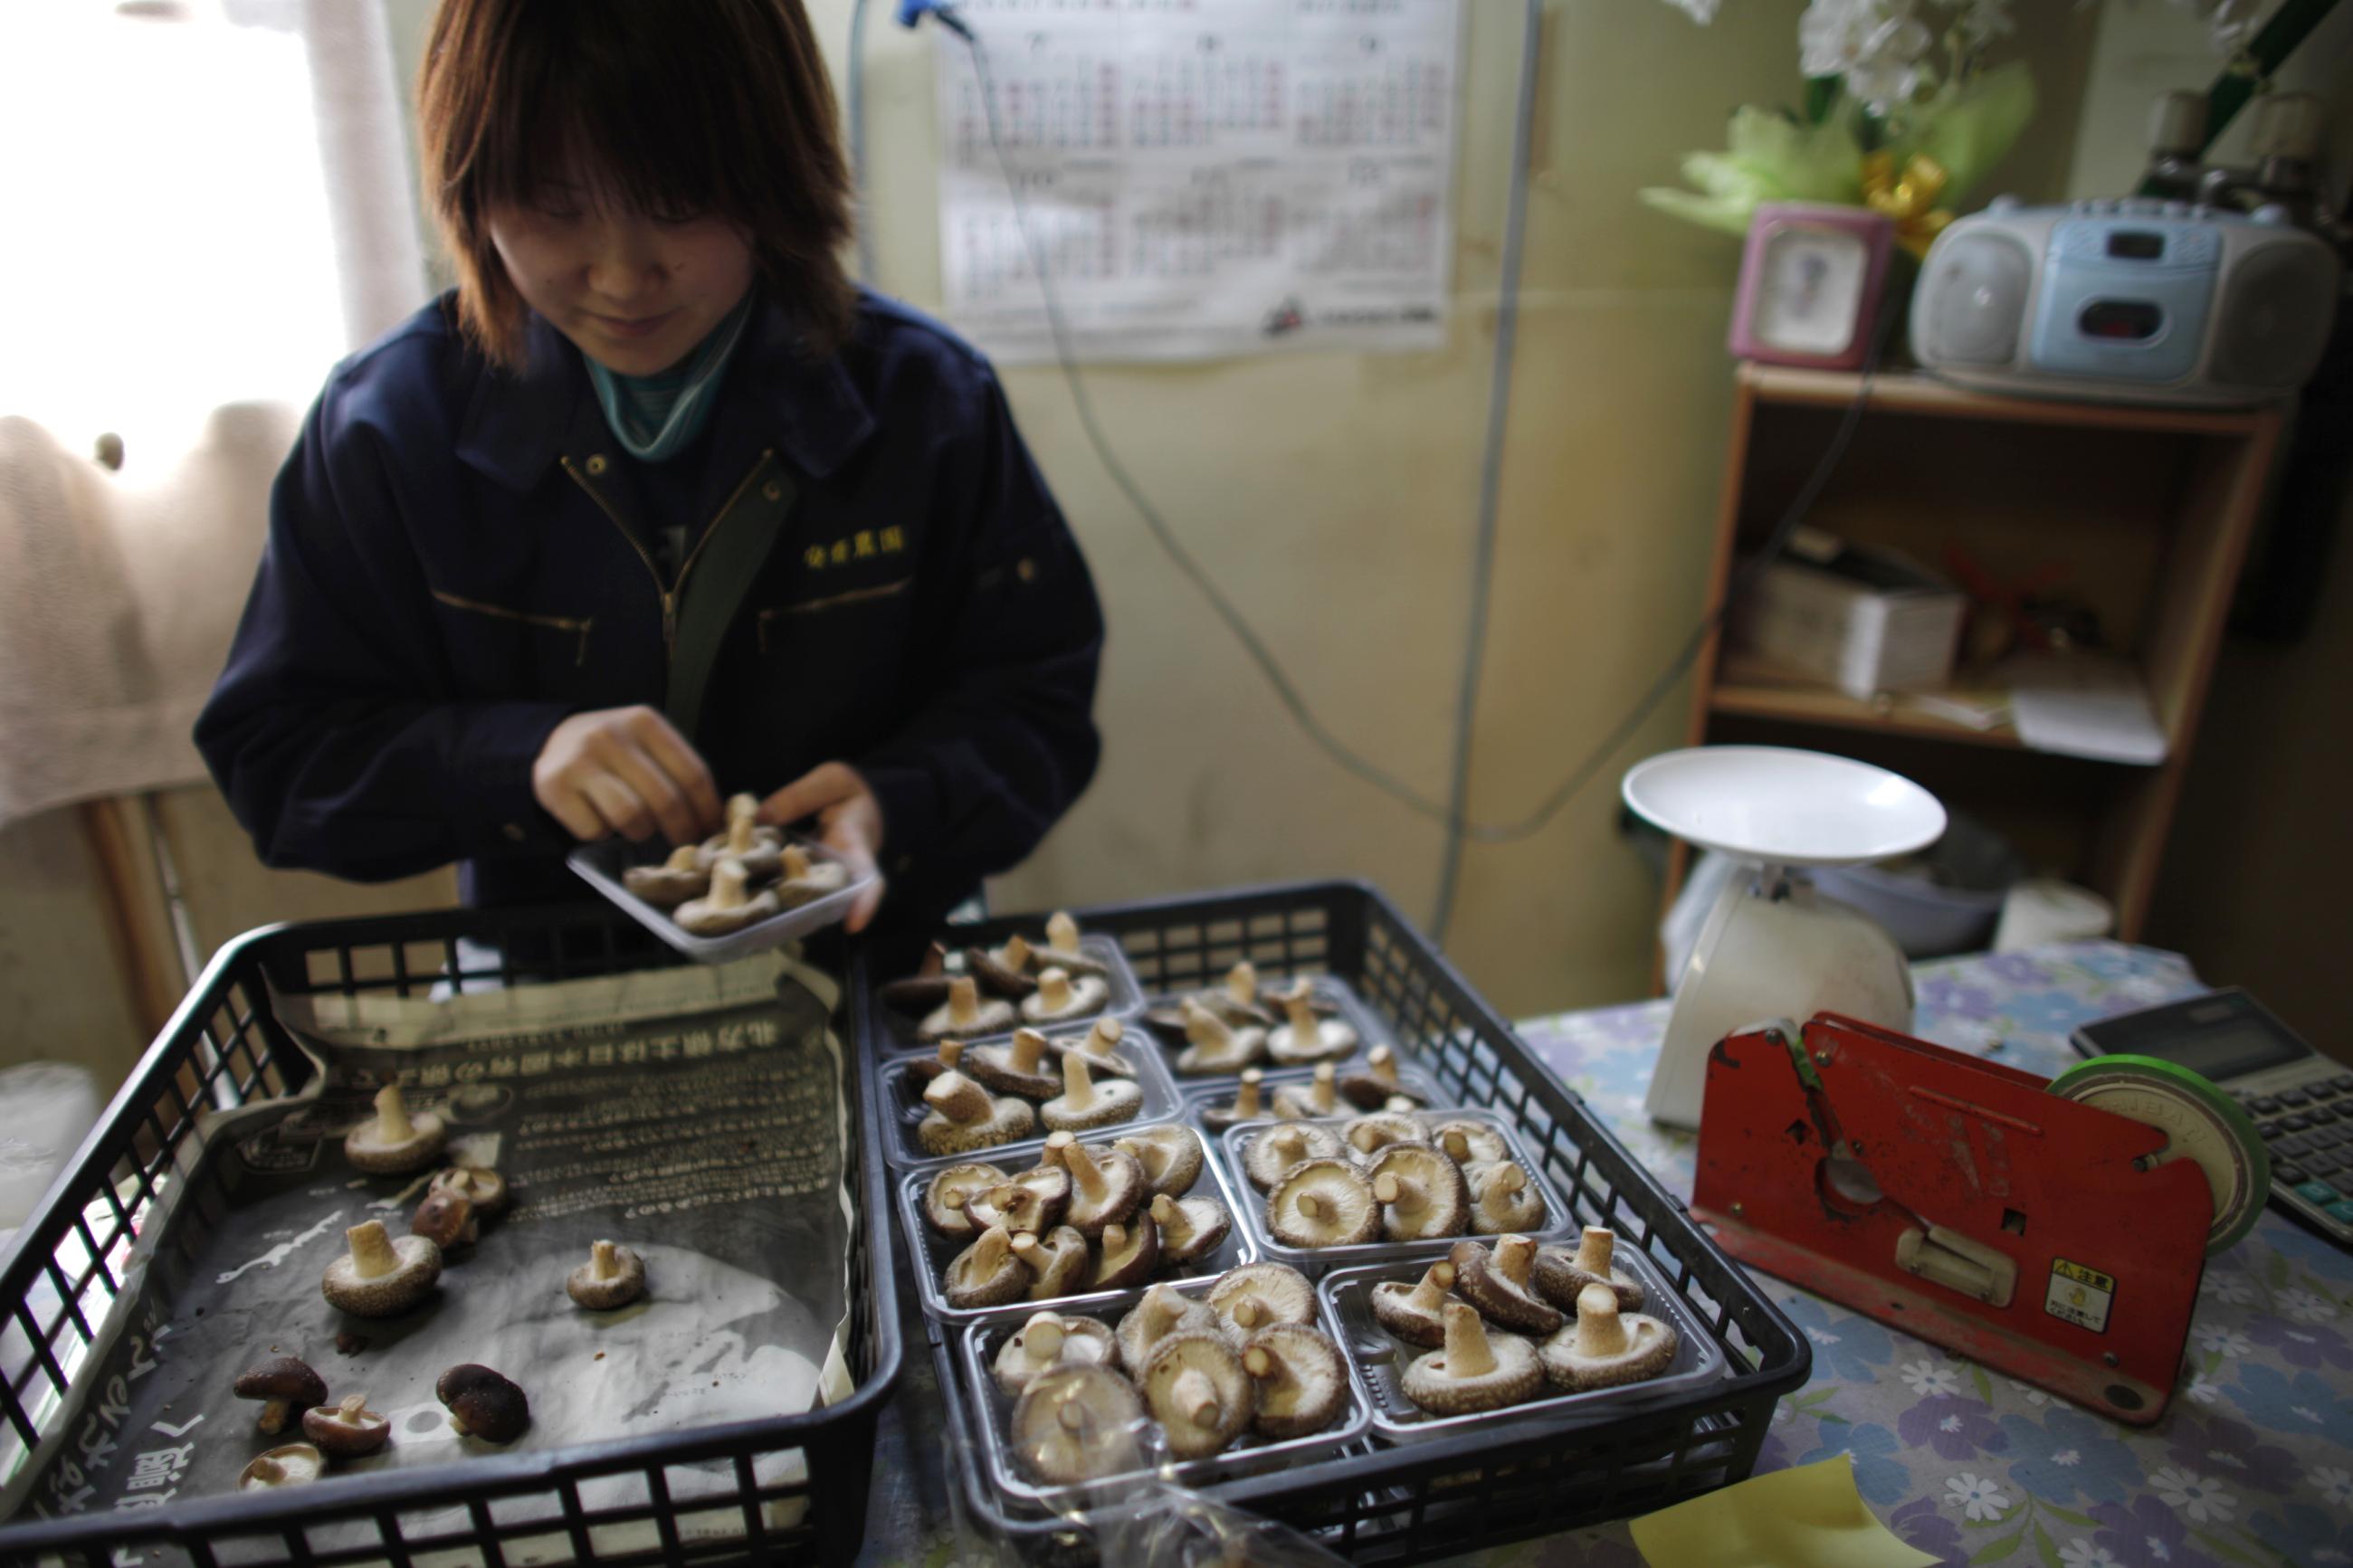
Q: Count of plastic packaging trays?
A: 9